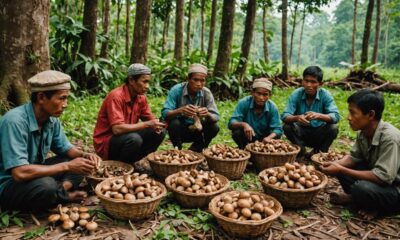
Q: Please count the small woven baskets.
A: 9